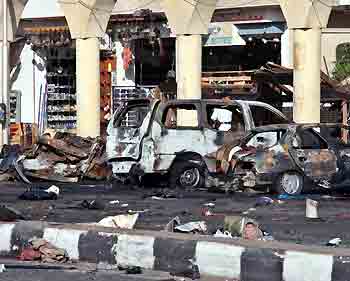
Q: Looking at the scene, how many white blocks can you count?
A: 5